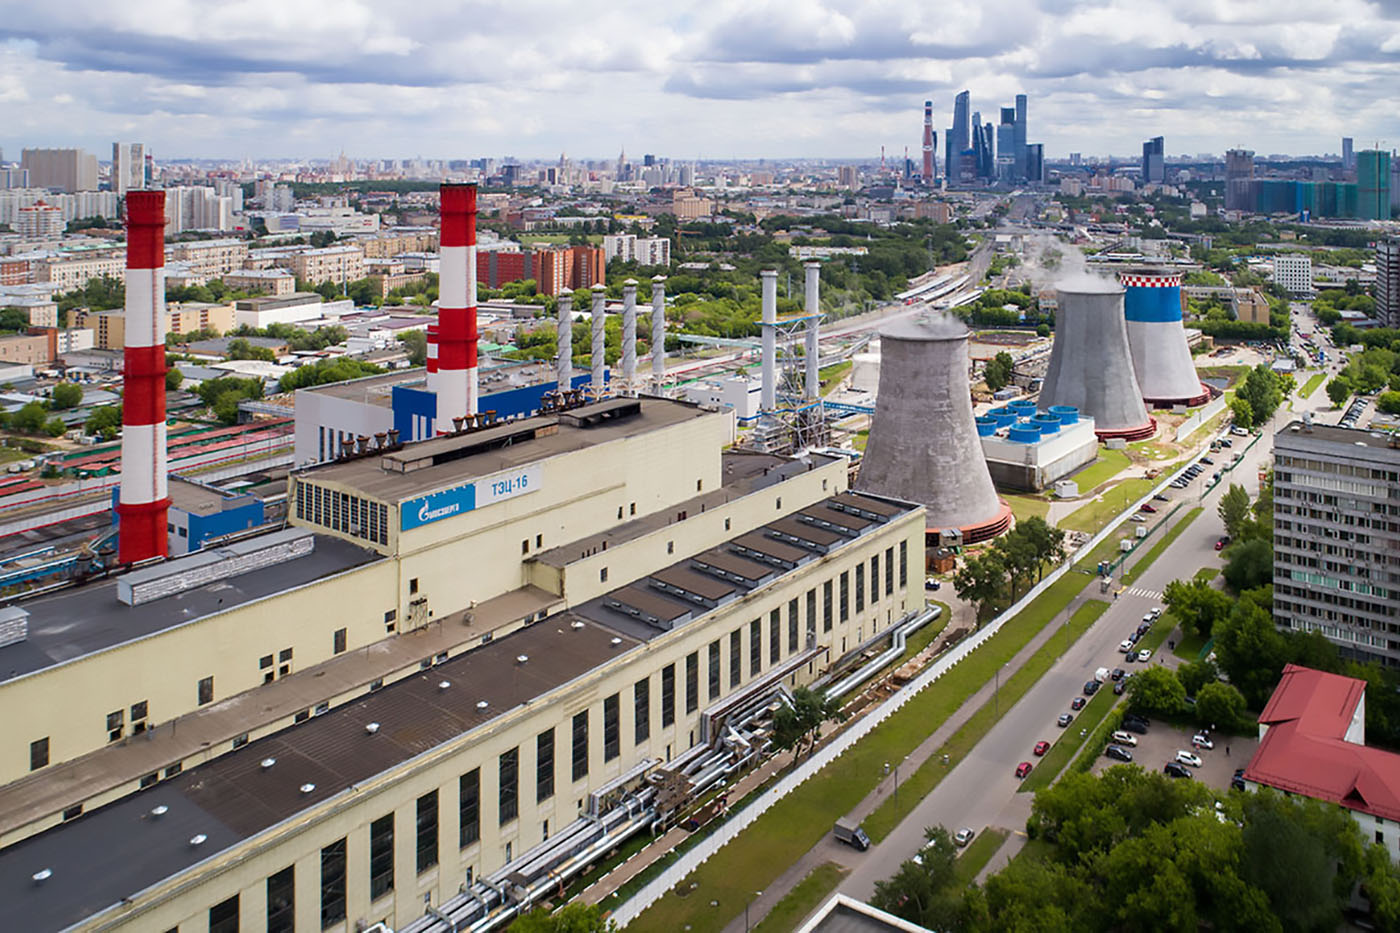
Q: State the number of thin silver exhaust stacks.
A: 6